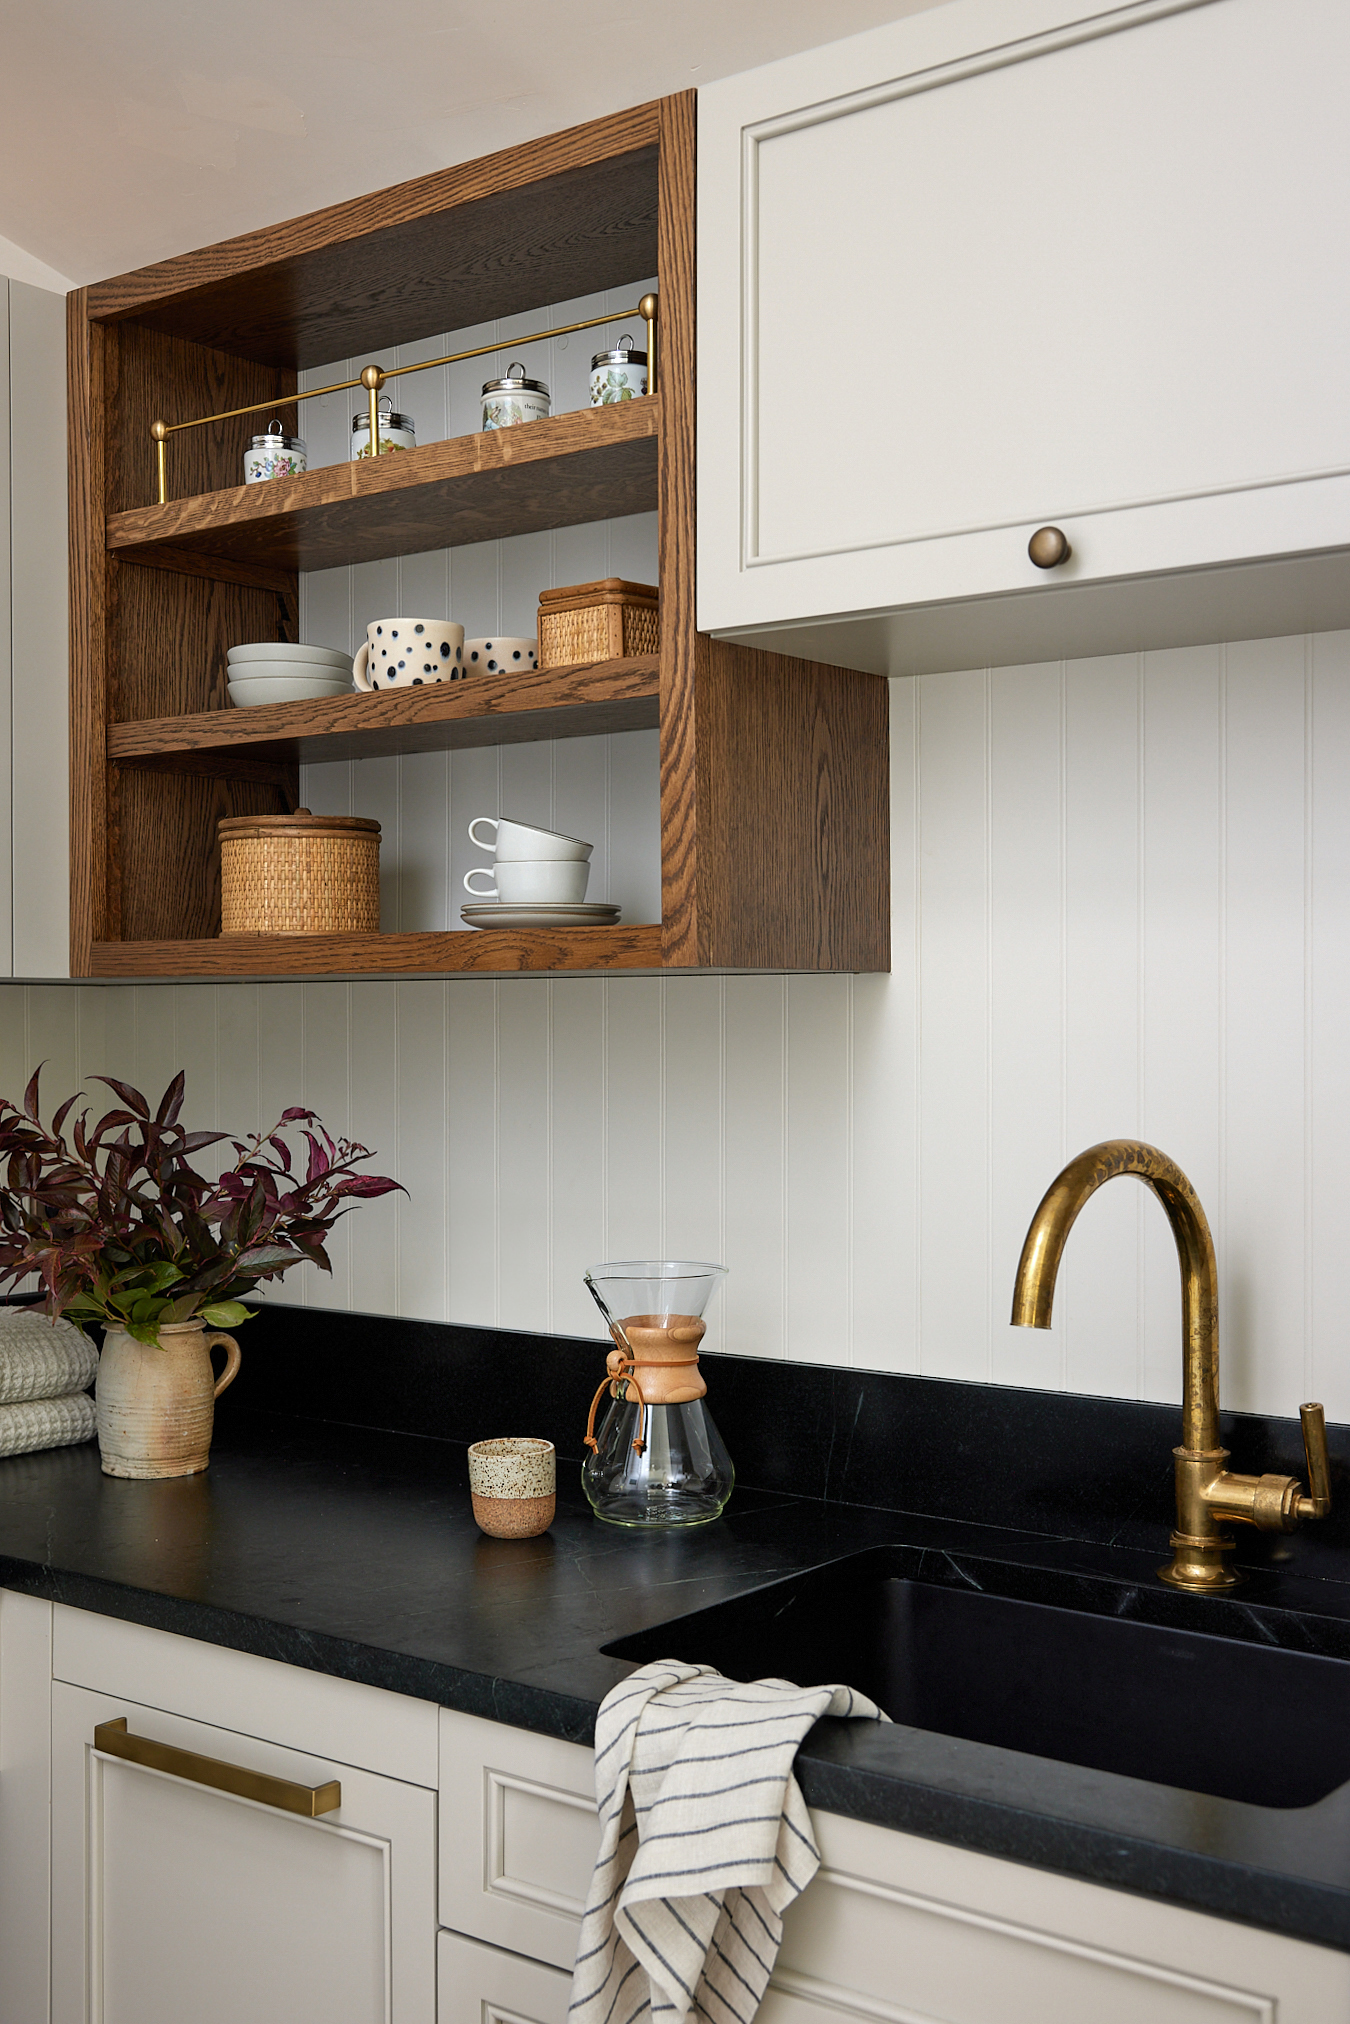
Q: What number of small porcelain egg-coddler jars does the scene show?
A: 4